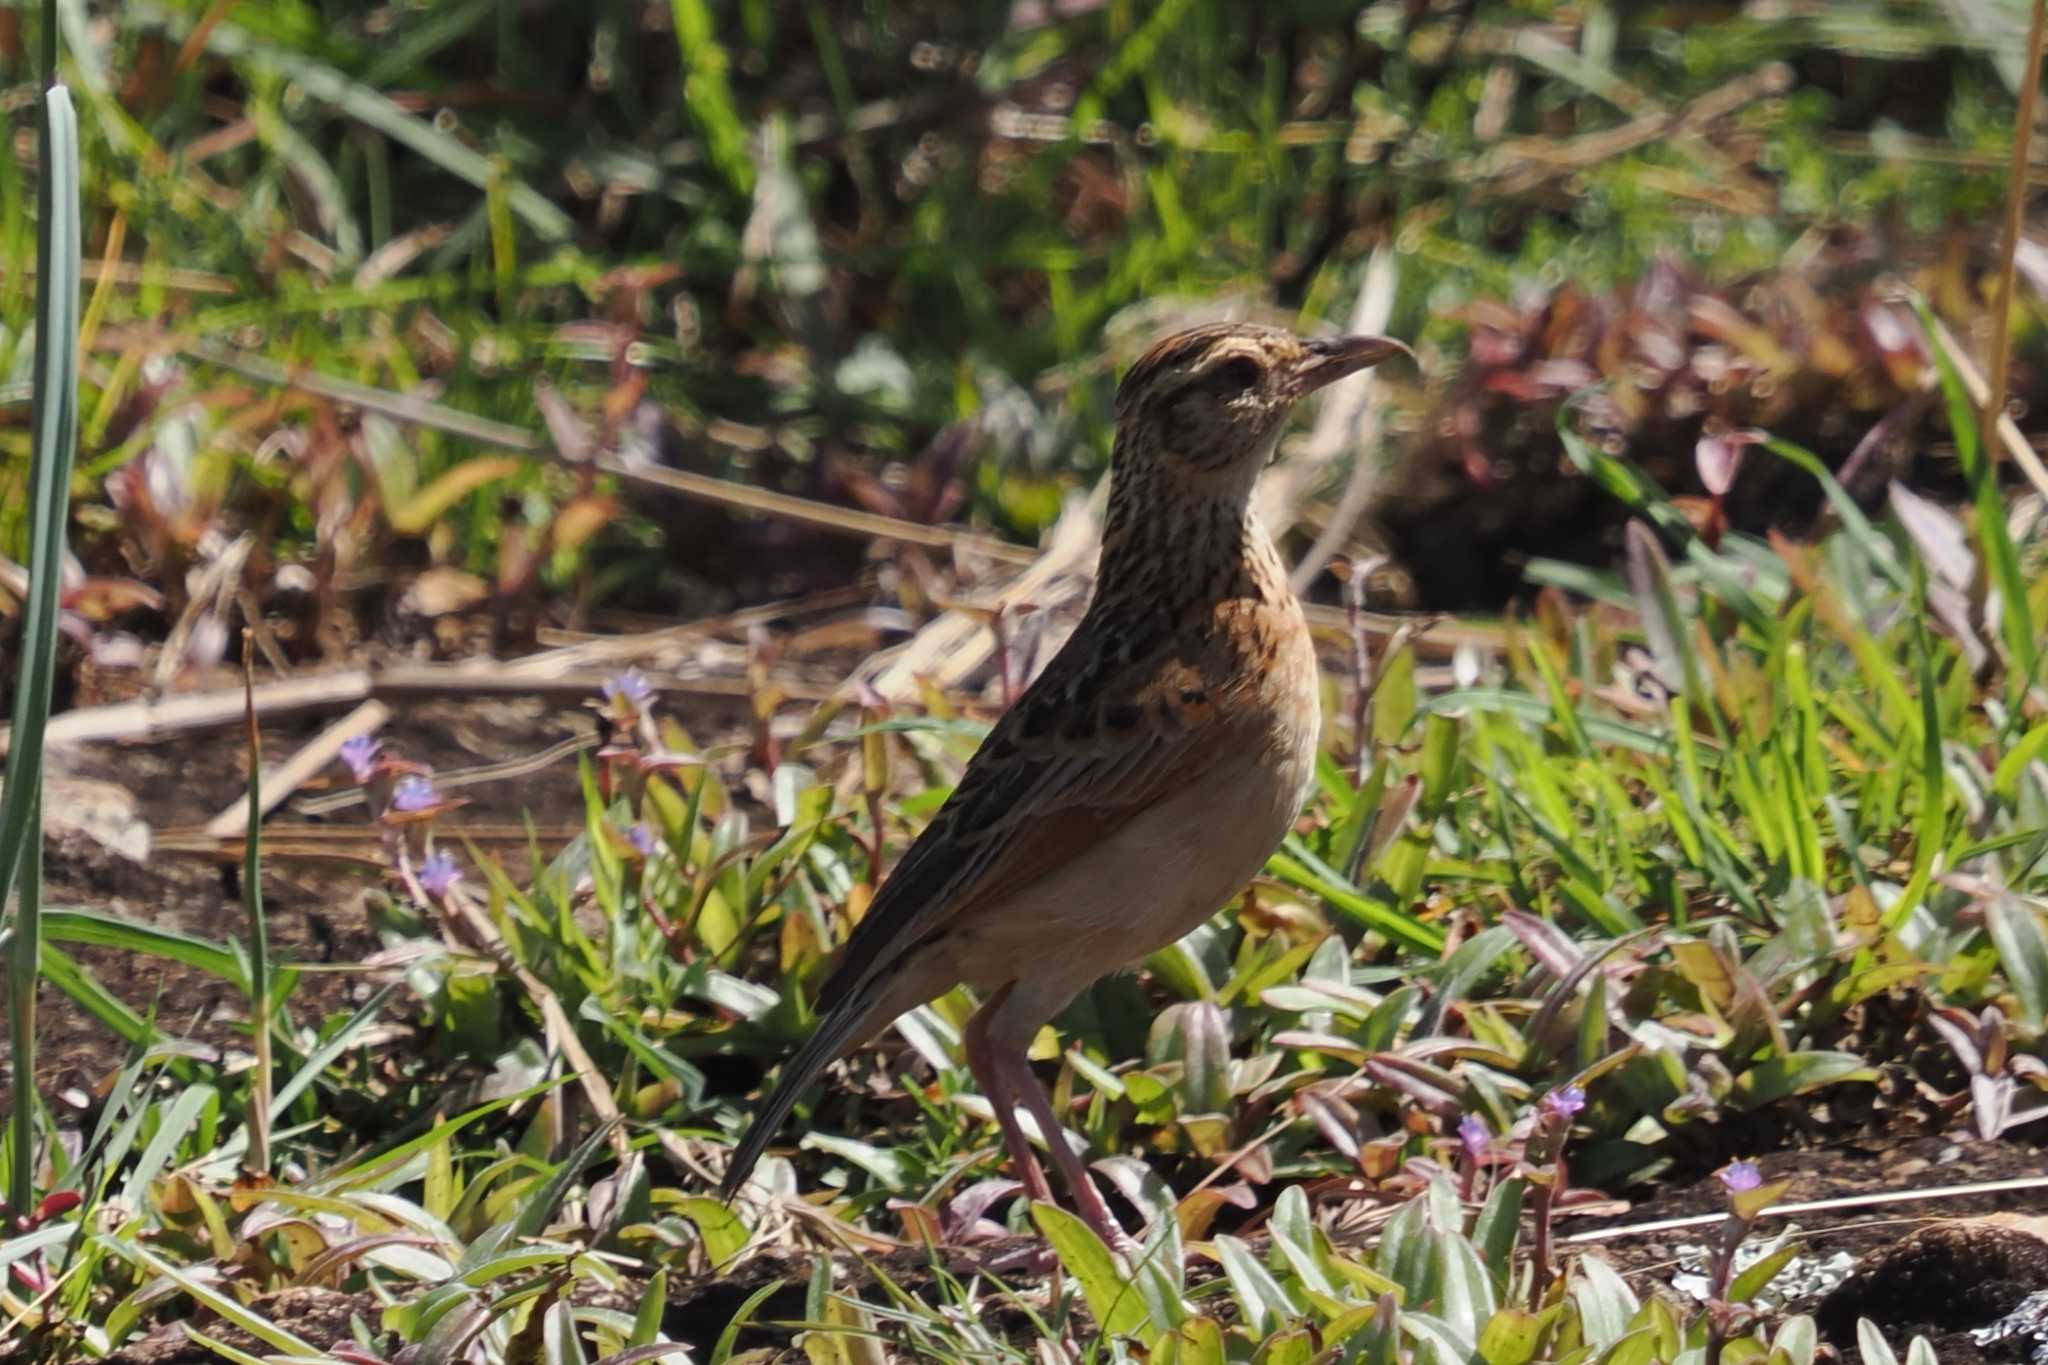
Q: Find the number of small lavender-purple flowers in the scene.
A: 8